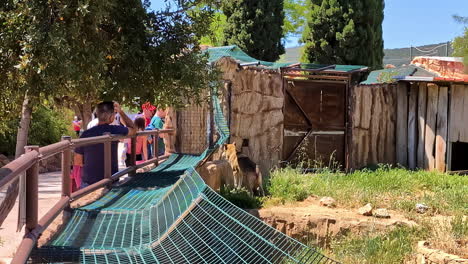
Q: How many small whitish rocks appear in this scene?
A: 4